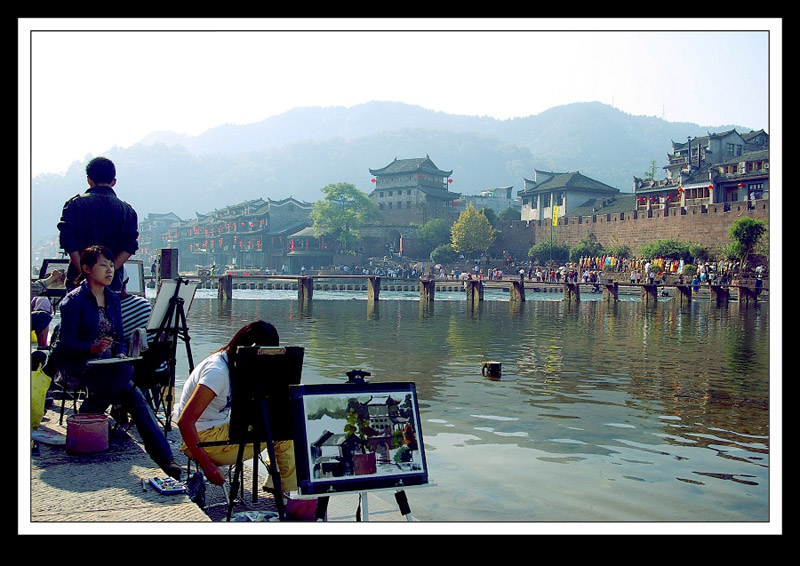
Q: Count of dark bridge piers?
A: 12